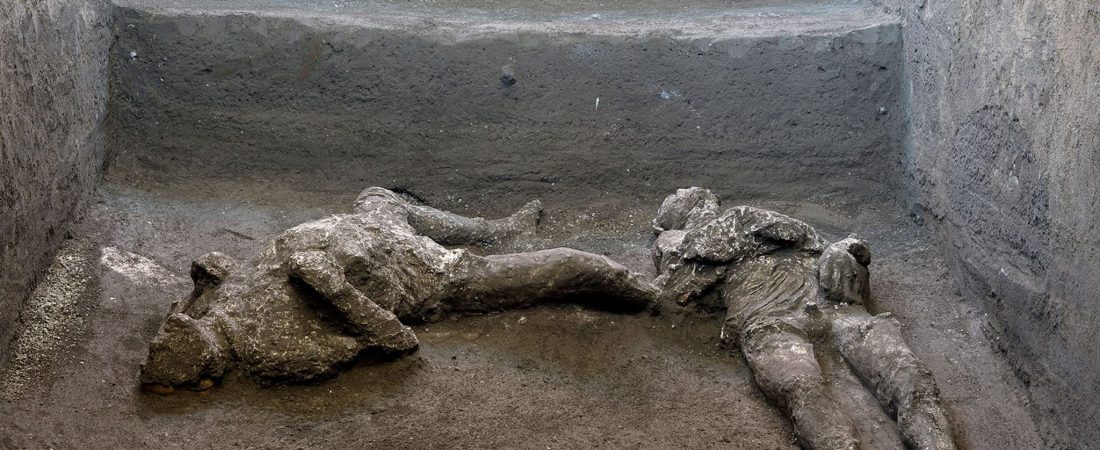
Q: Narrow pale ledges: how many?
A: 1